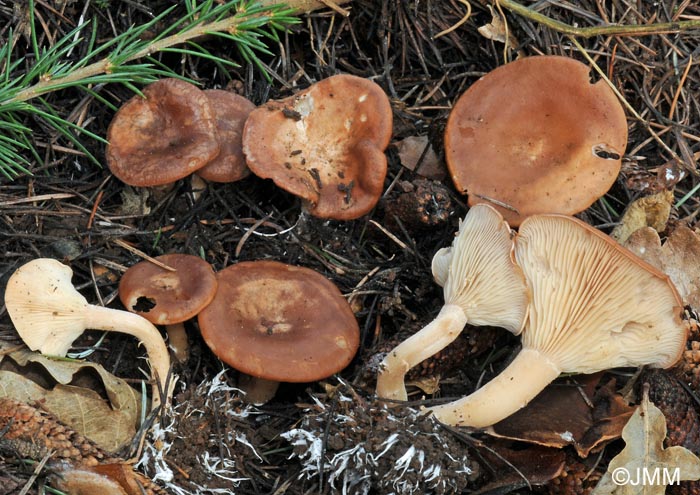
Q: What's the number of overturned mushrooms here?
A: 3